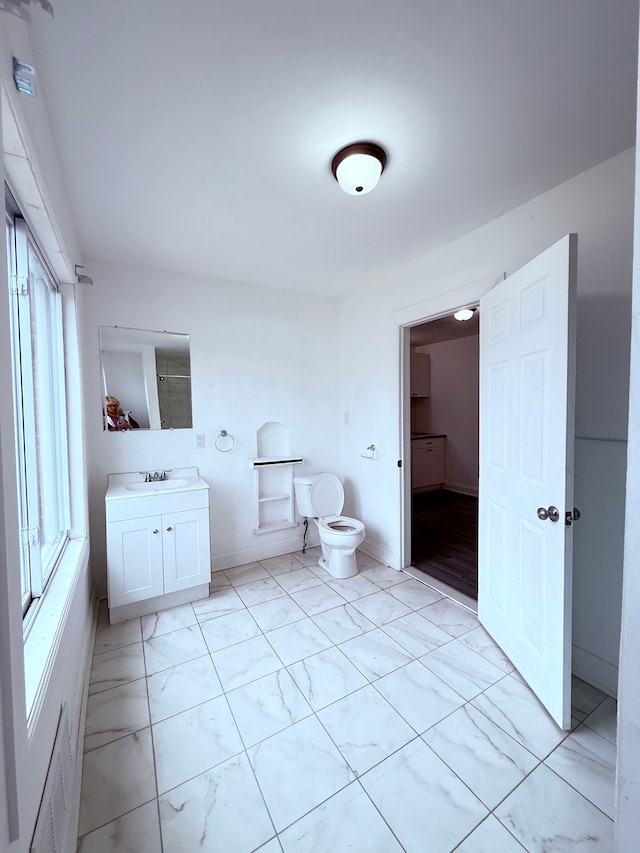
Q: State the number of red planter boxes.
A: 0